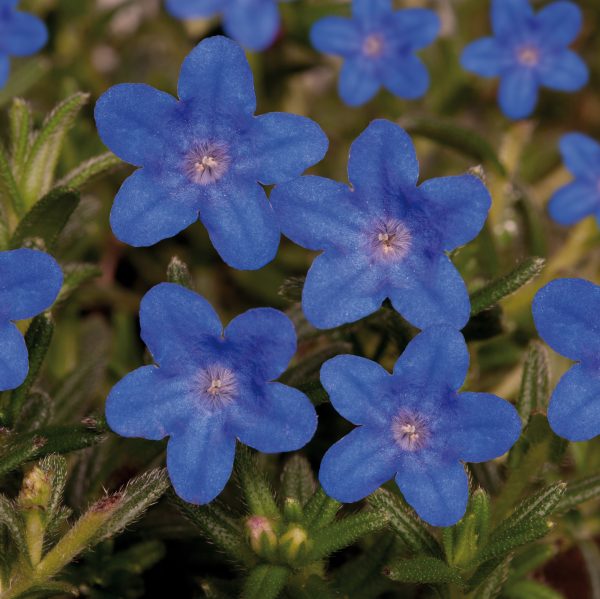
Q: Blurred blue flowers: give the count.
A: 5